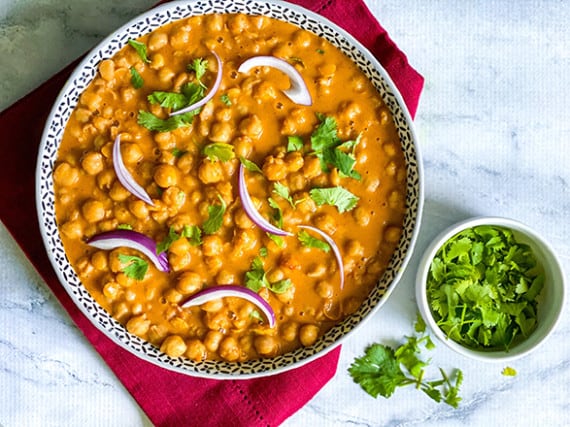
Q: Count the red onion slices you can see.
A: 7